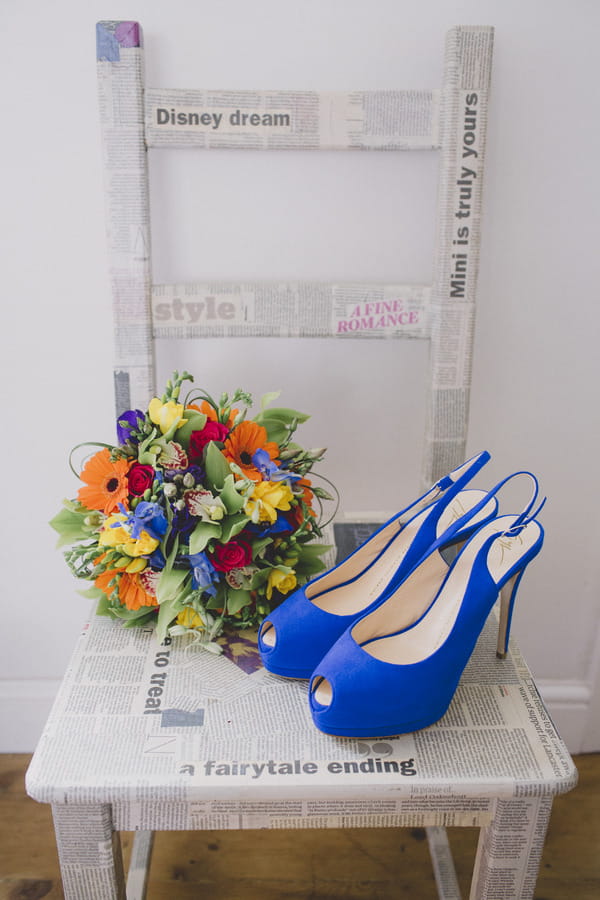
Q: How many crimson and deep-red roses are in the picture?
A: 3